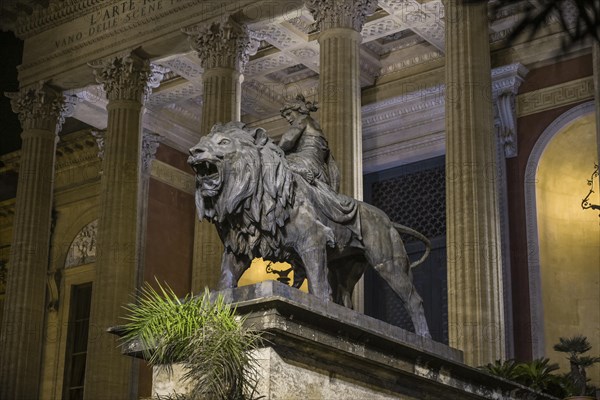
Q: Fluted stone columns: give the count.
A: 5